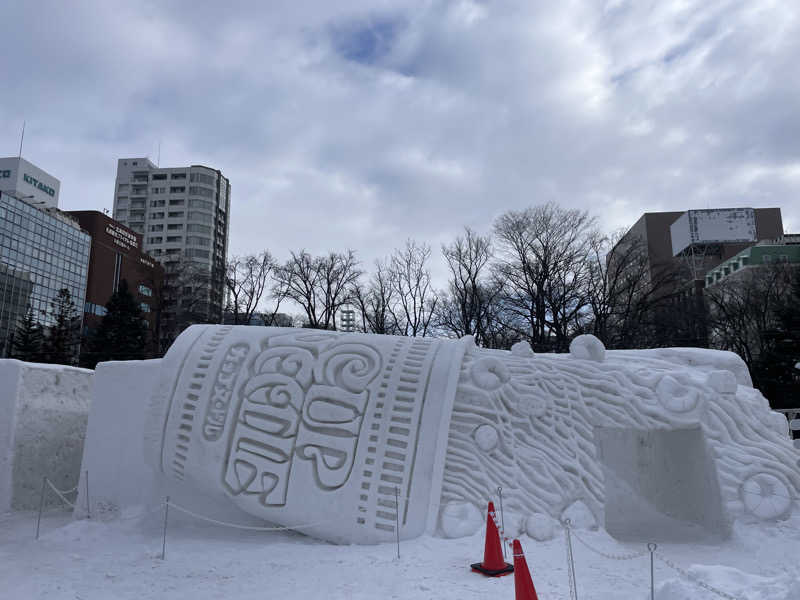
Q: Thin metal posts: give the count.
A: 7